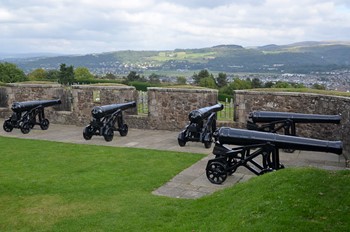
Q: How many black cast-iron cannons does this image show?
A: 5